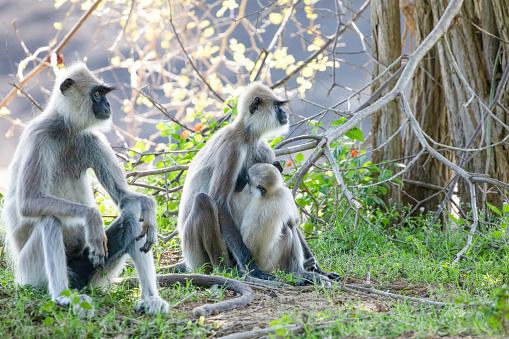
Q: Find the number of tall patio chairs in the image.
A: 0